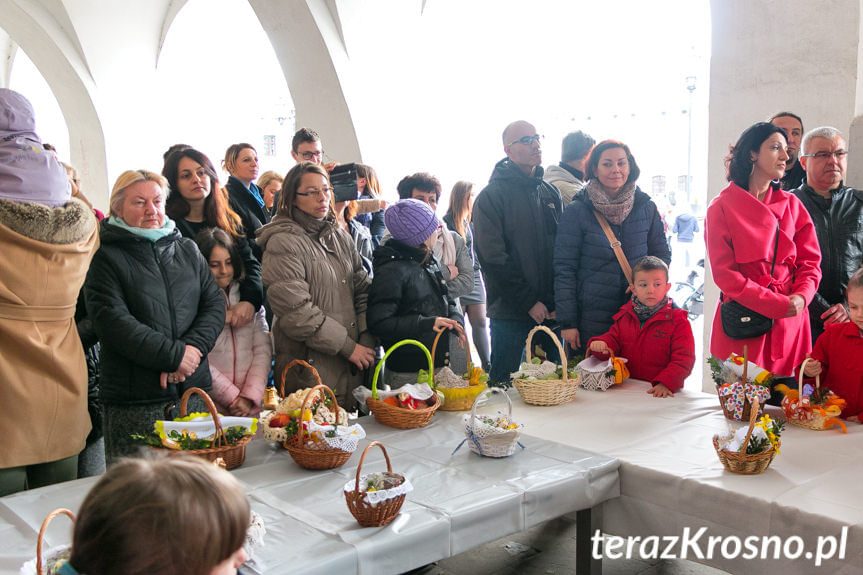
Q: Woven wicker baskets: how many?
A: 13